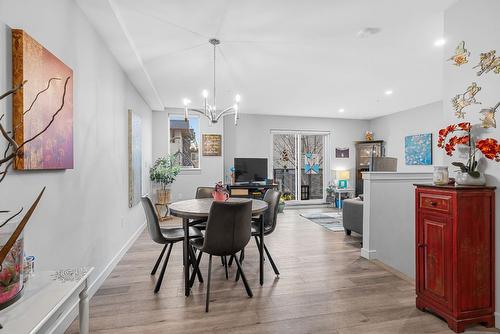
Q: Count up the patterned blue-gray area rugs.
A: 1